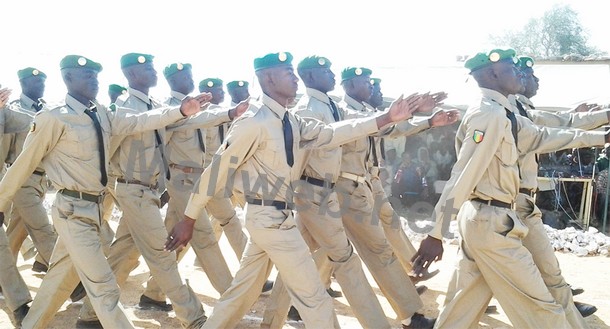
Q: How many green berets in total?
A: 14